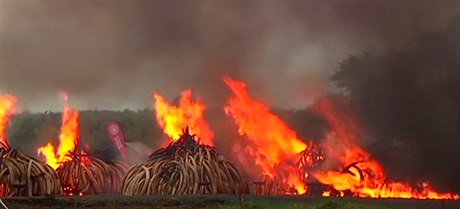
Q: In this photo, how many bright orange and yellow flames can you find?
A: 5